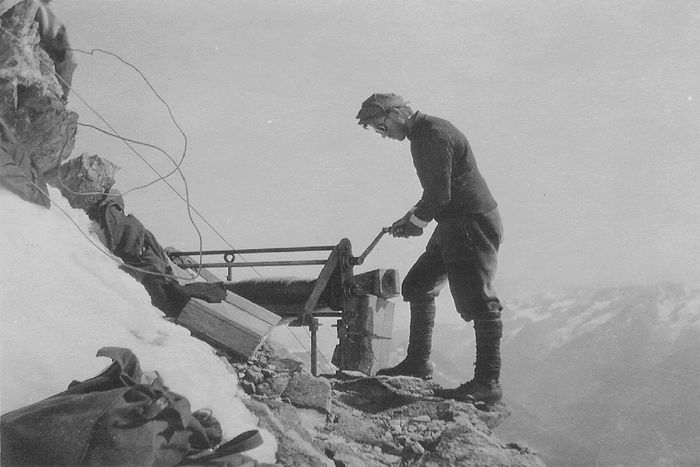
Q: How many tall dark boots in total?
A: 2